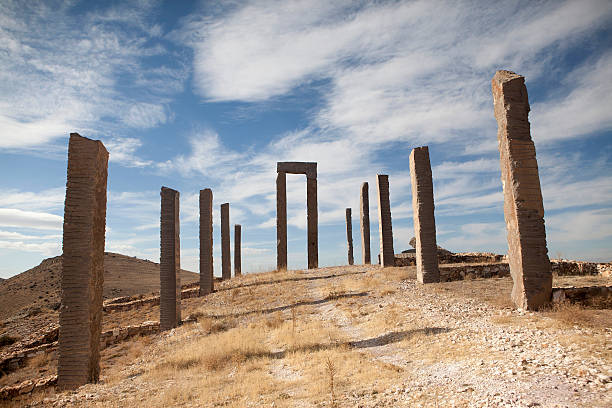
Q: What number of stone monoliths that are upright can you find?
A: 12